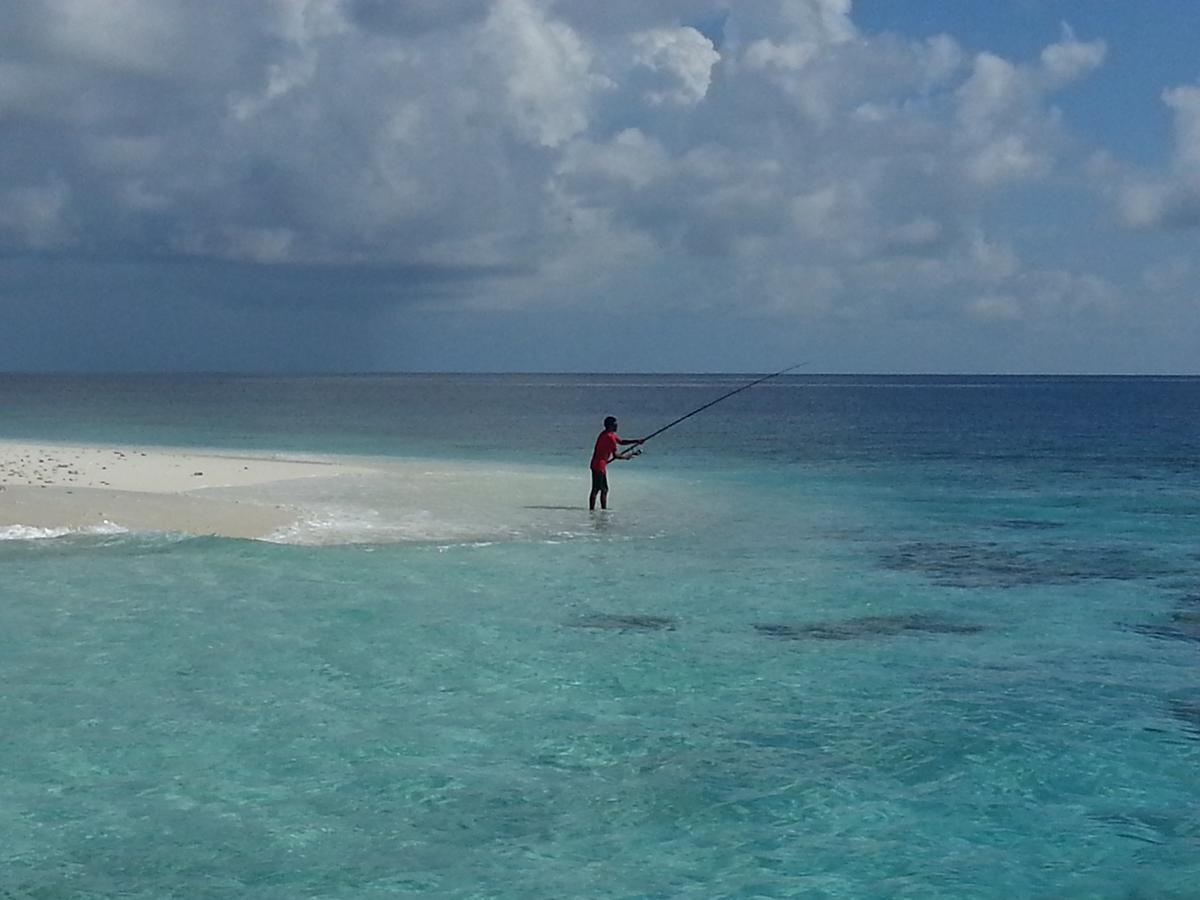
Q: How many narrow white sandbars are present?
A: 1